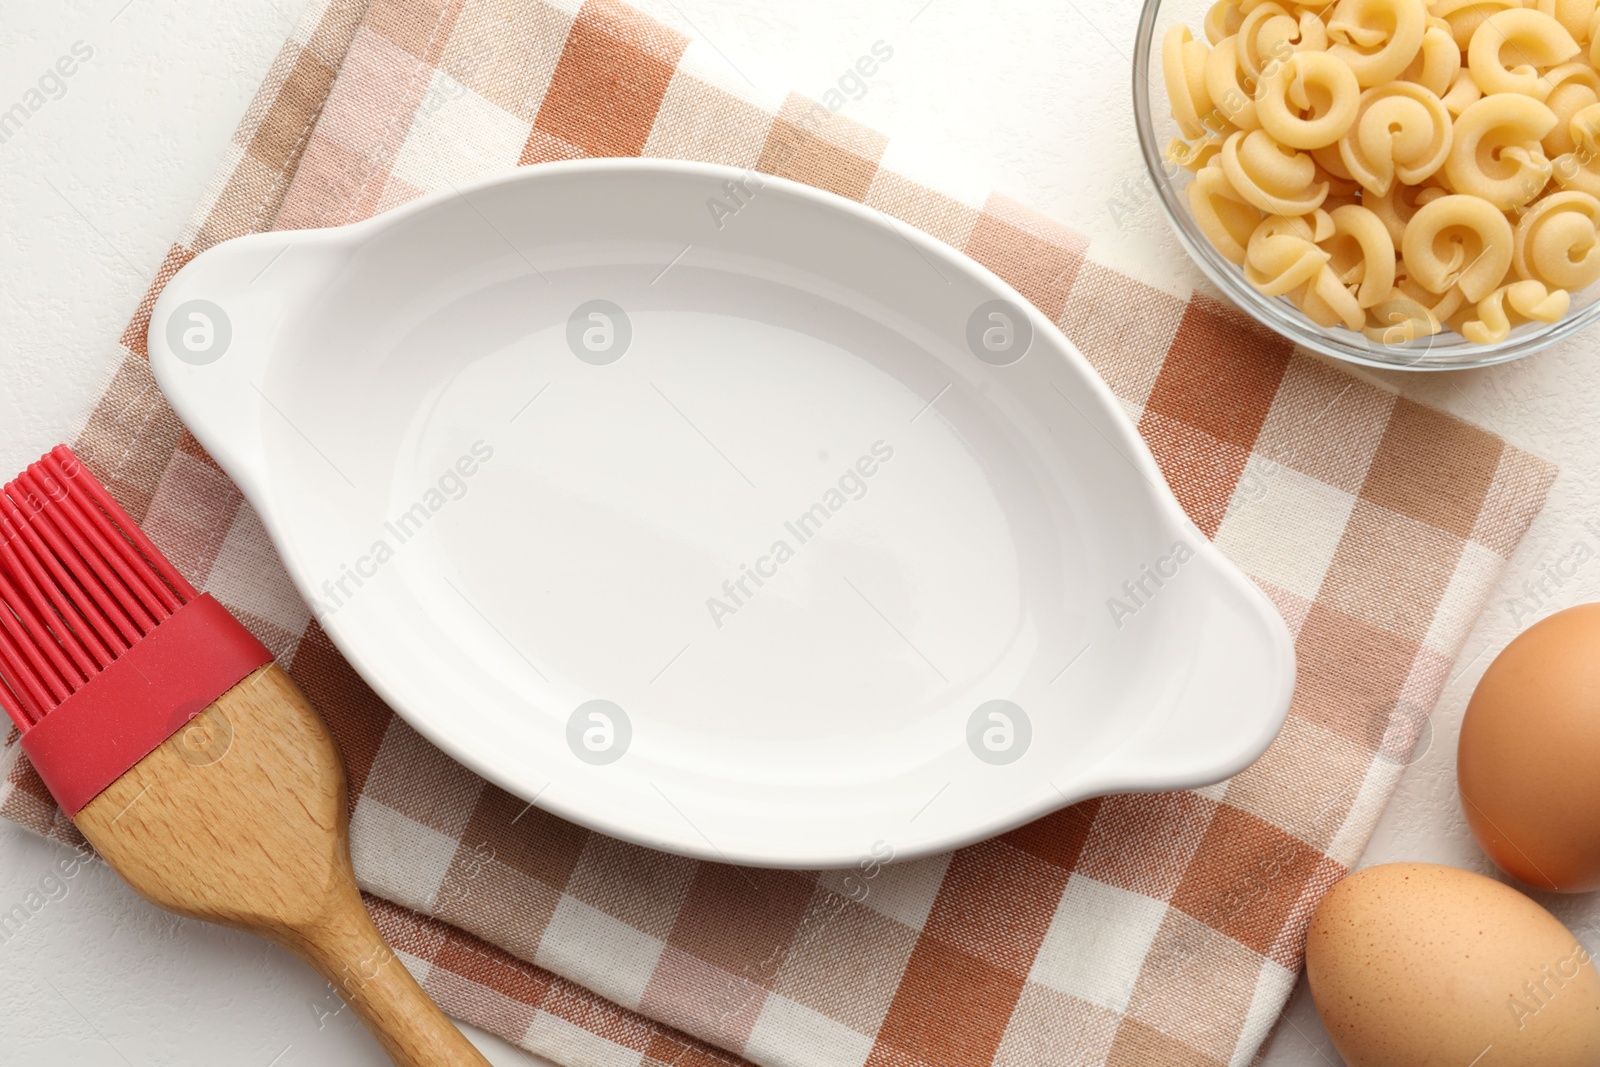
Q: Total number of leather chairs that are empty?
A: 0